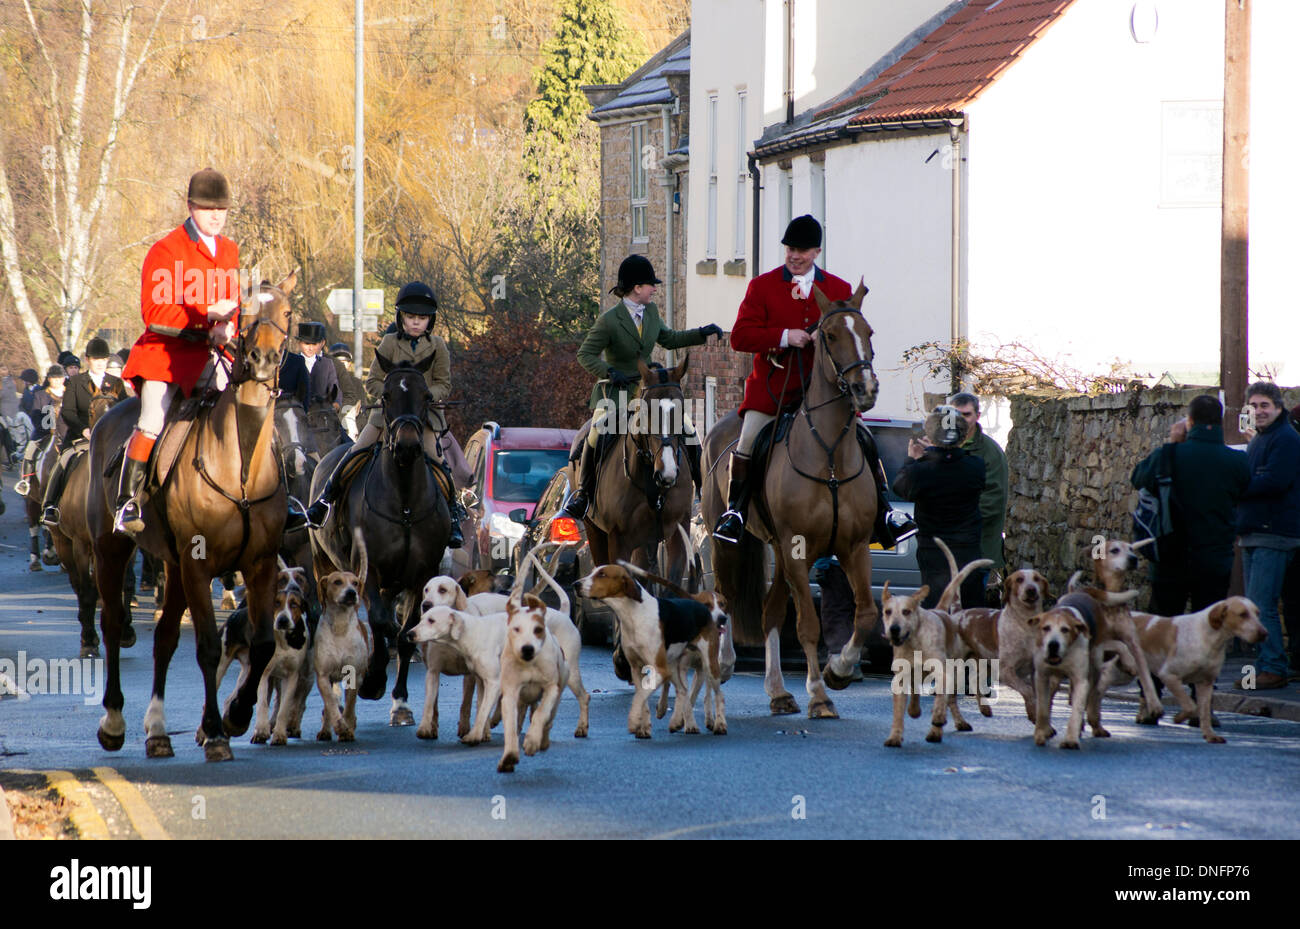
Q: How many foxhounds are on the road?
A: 14